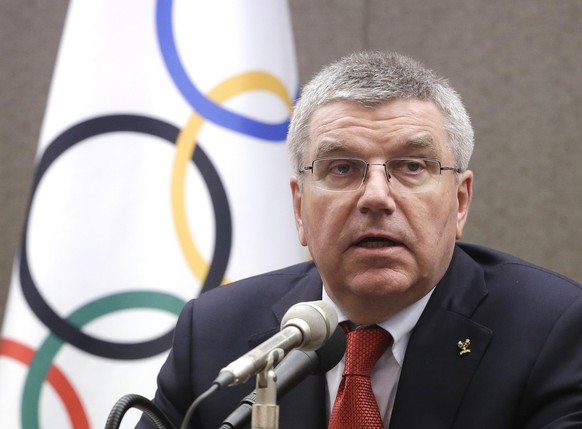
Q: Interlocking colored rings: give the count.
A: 5